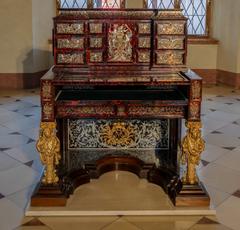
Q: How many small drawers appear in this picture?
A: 12